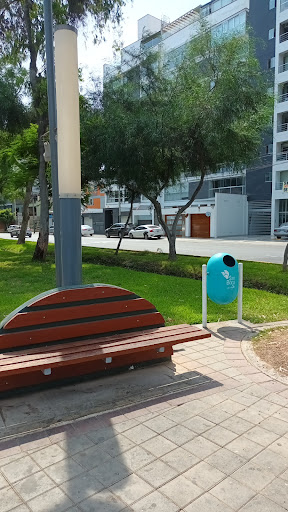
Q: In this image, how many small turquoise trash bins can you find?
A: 1